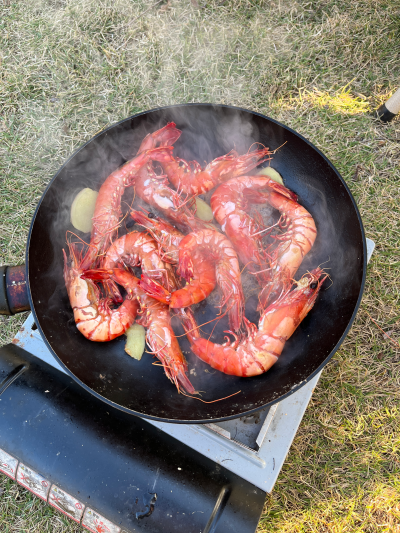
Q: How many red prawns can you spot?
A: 11